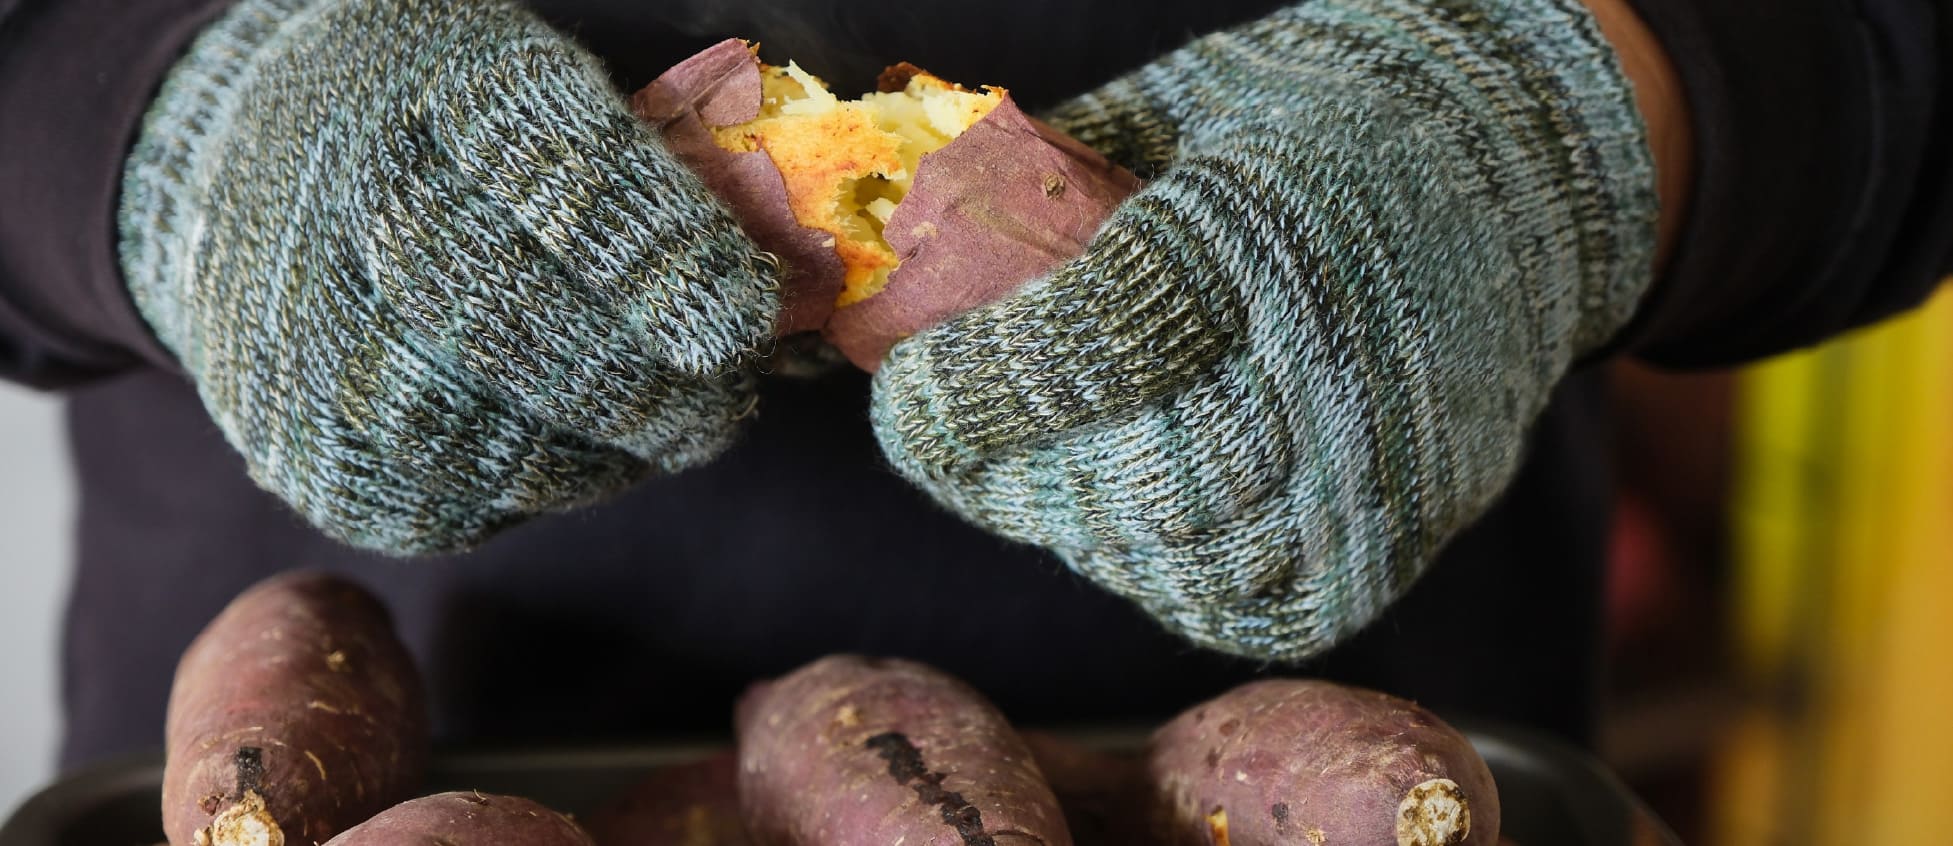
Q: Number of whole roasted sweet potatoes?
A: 4